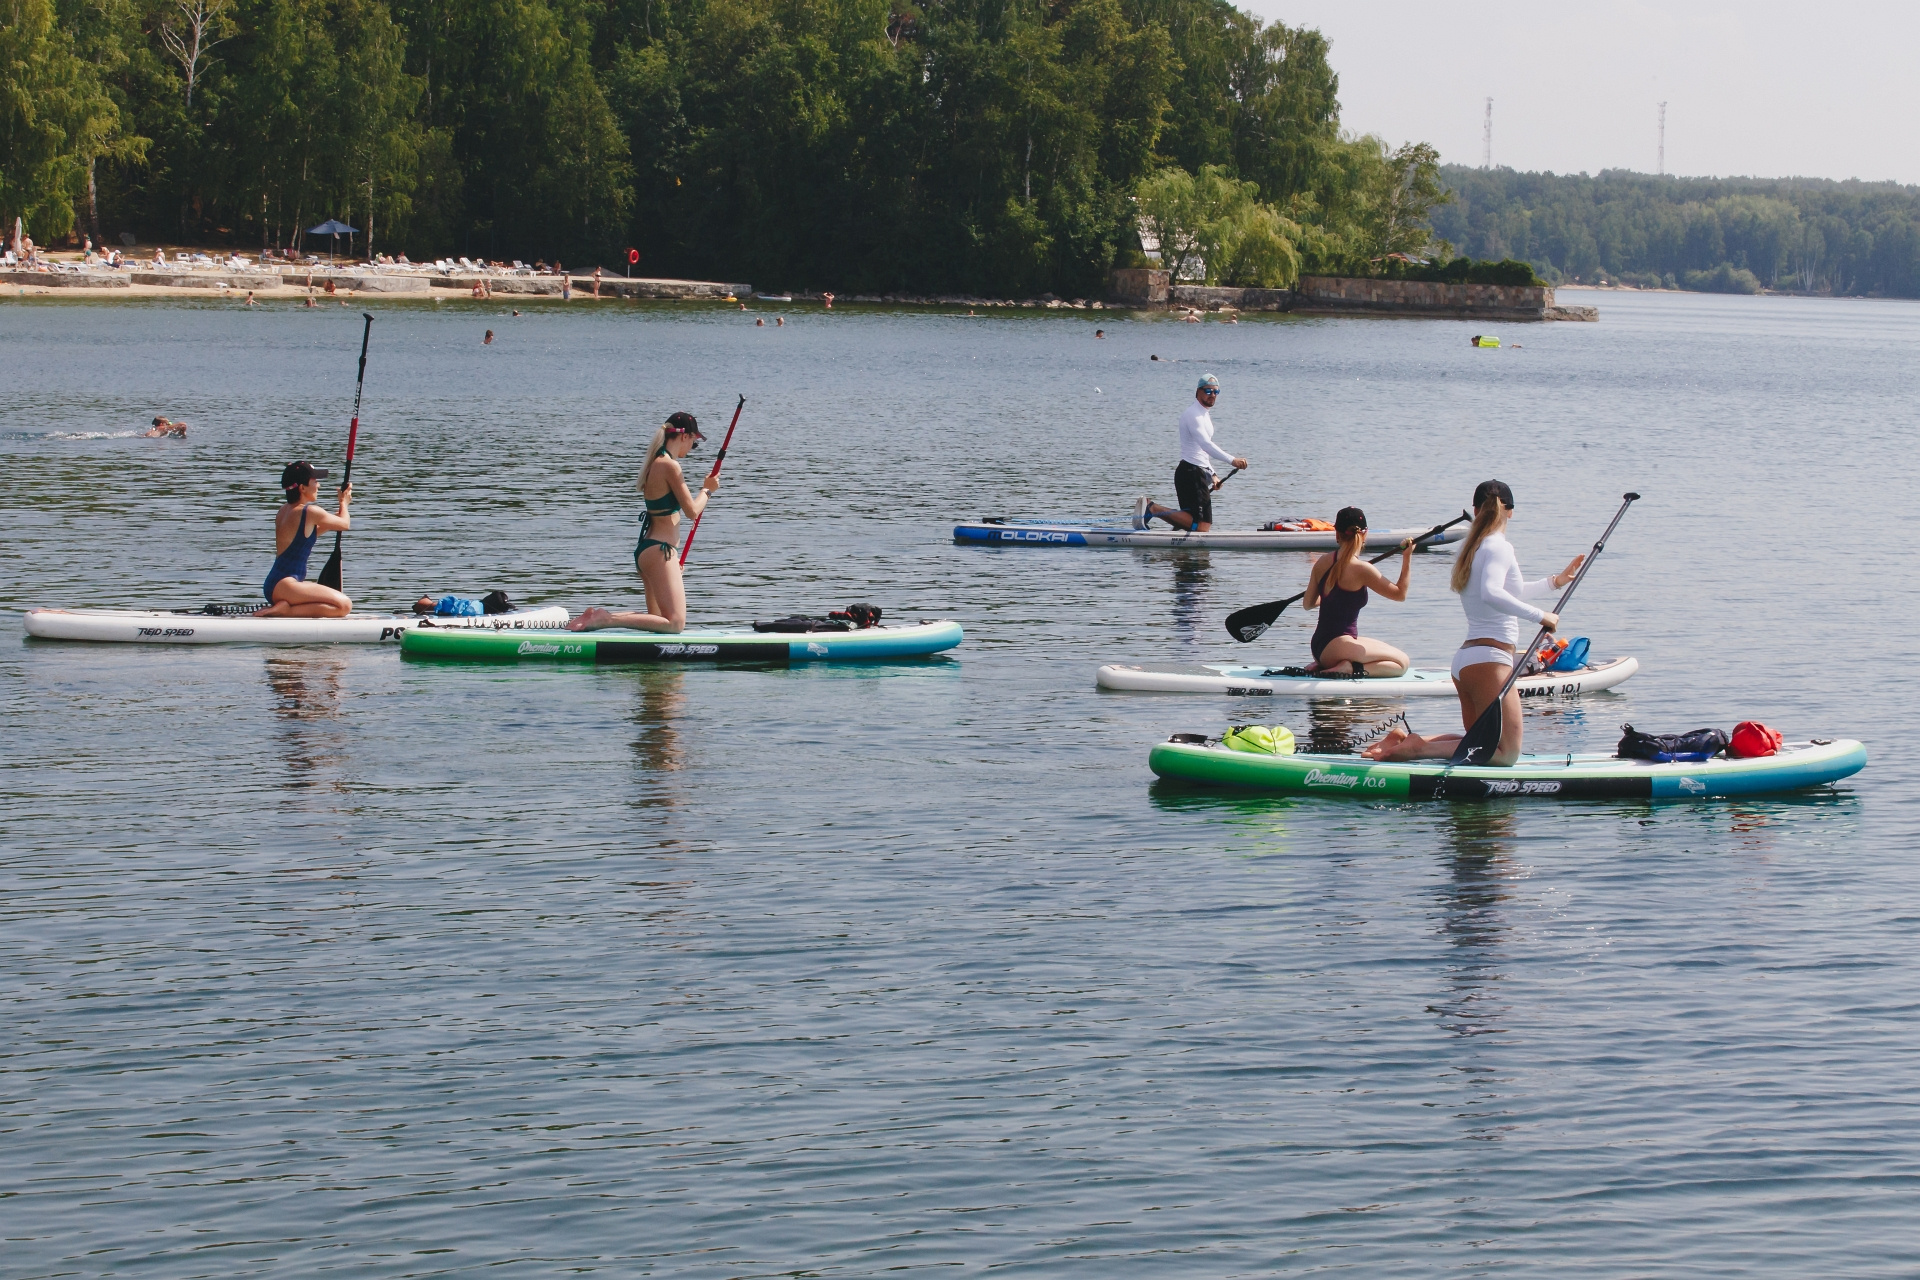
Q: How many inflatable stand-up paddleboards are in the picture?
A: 5